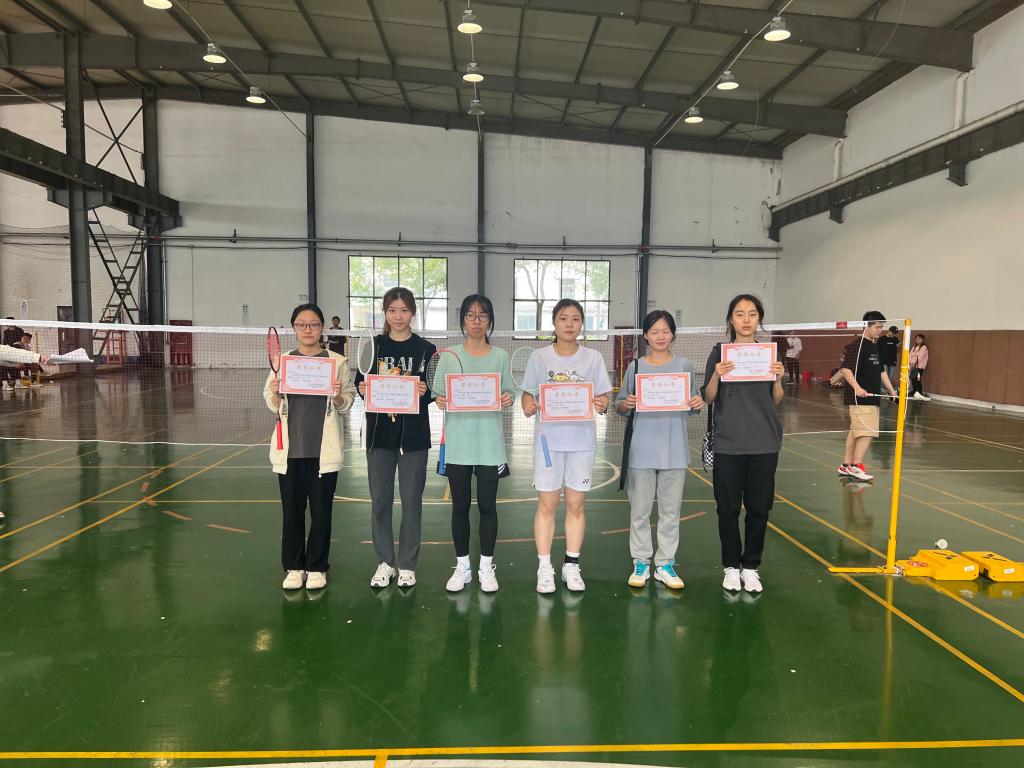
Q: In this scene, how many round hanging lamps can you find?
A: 9